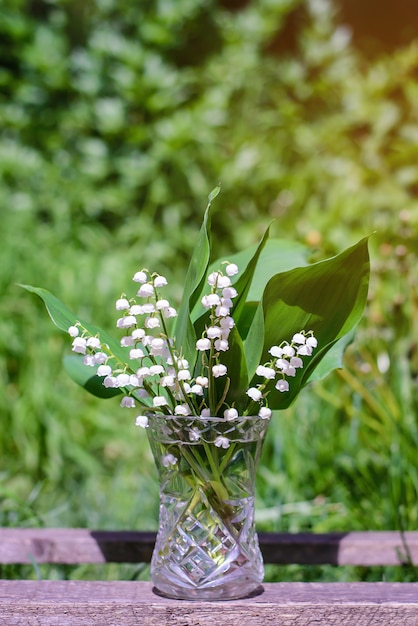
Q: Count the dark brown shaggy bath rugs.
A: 0